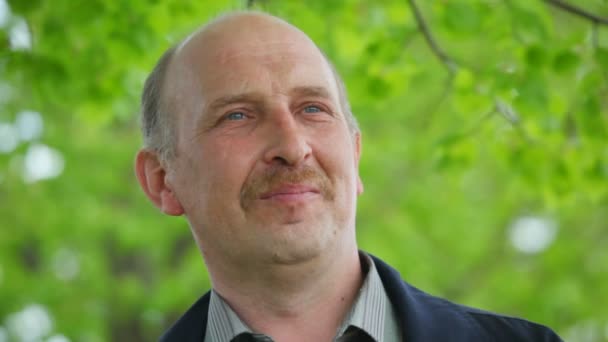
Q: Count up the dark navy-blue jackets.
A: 1